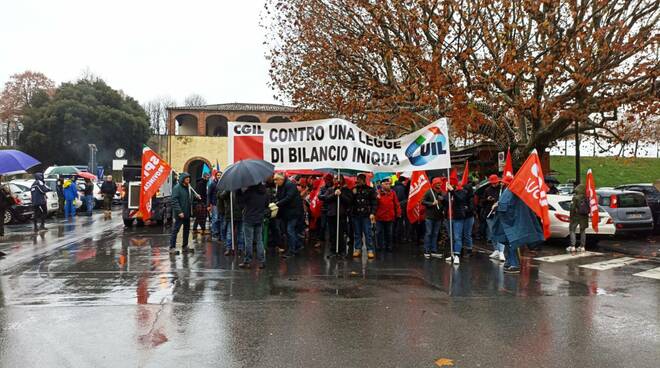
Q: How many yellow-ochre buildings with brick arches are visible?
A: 1